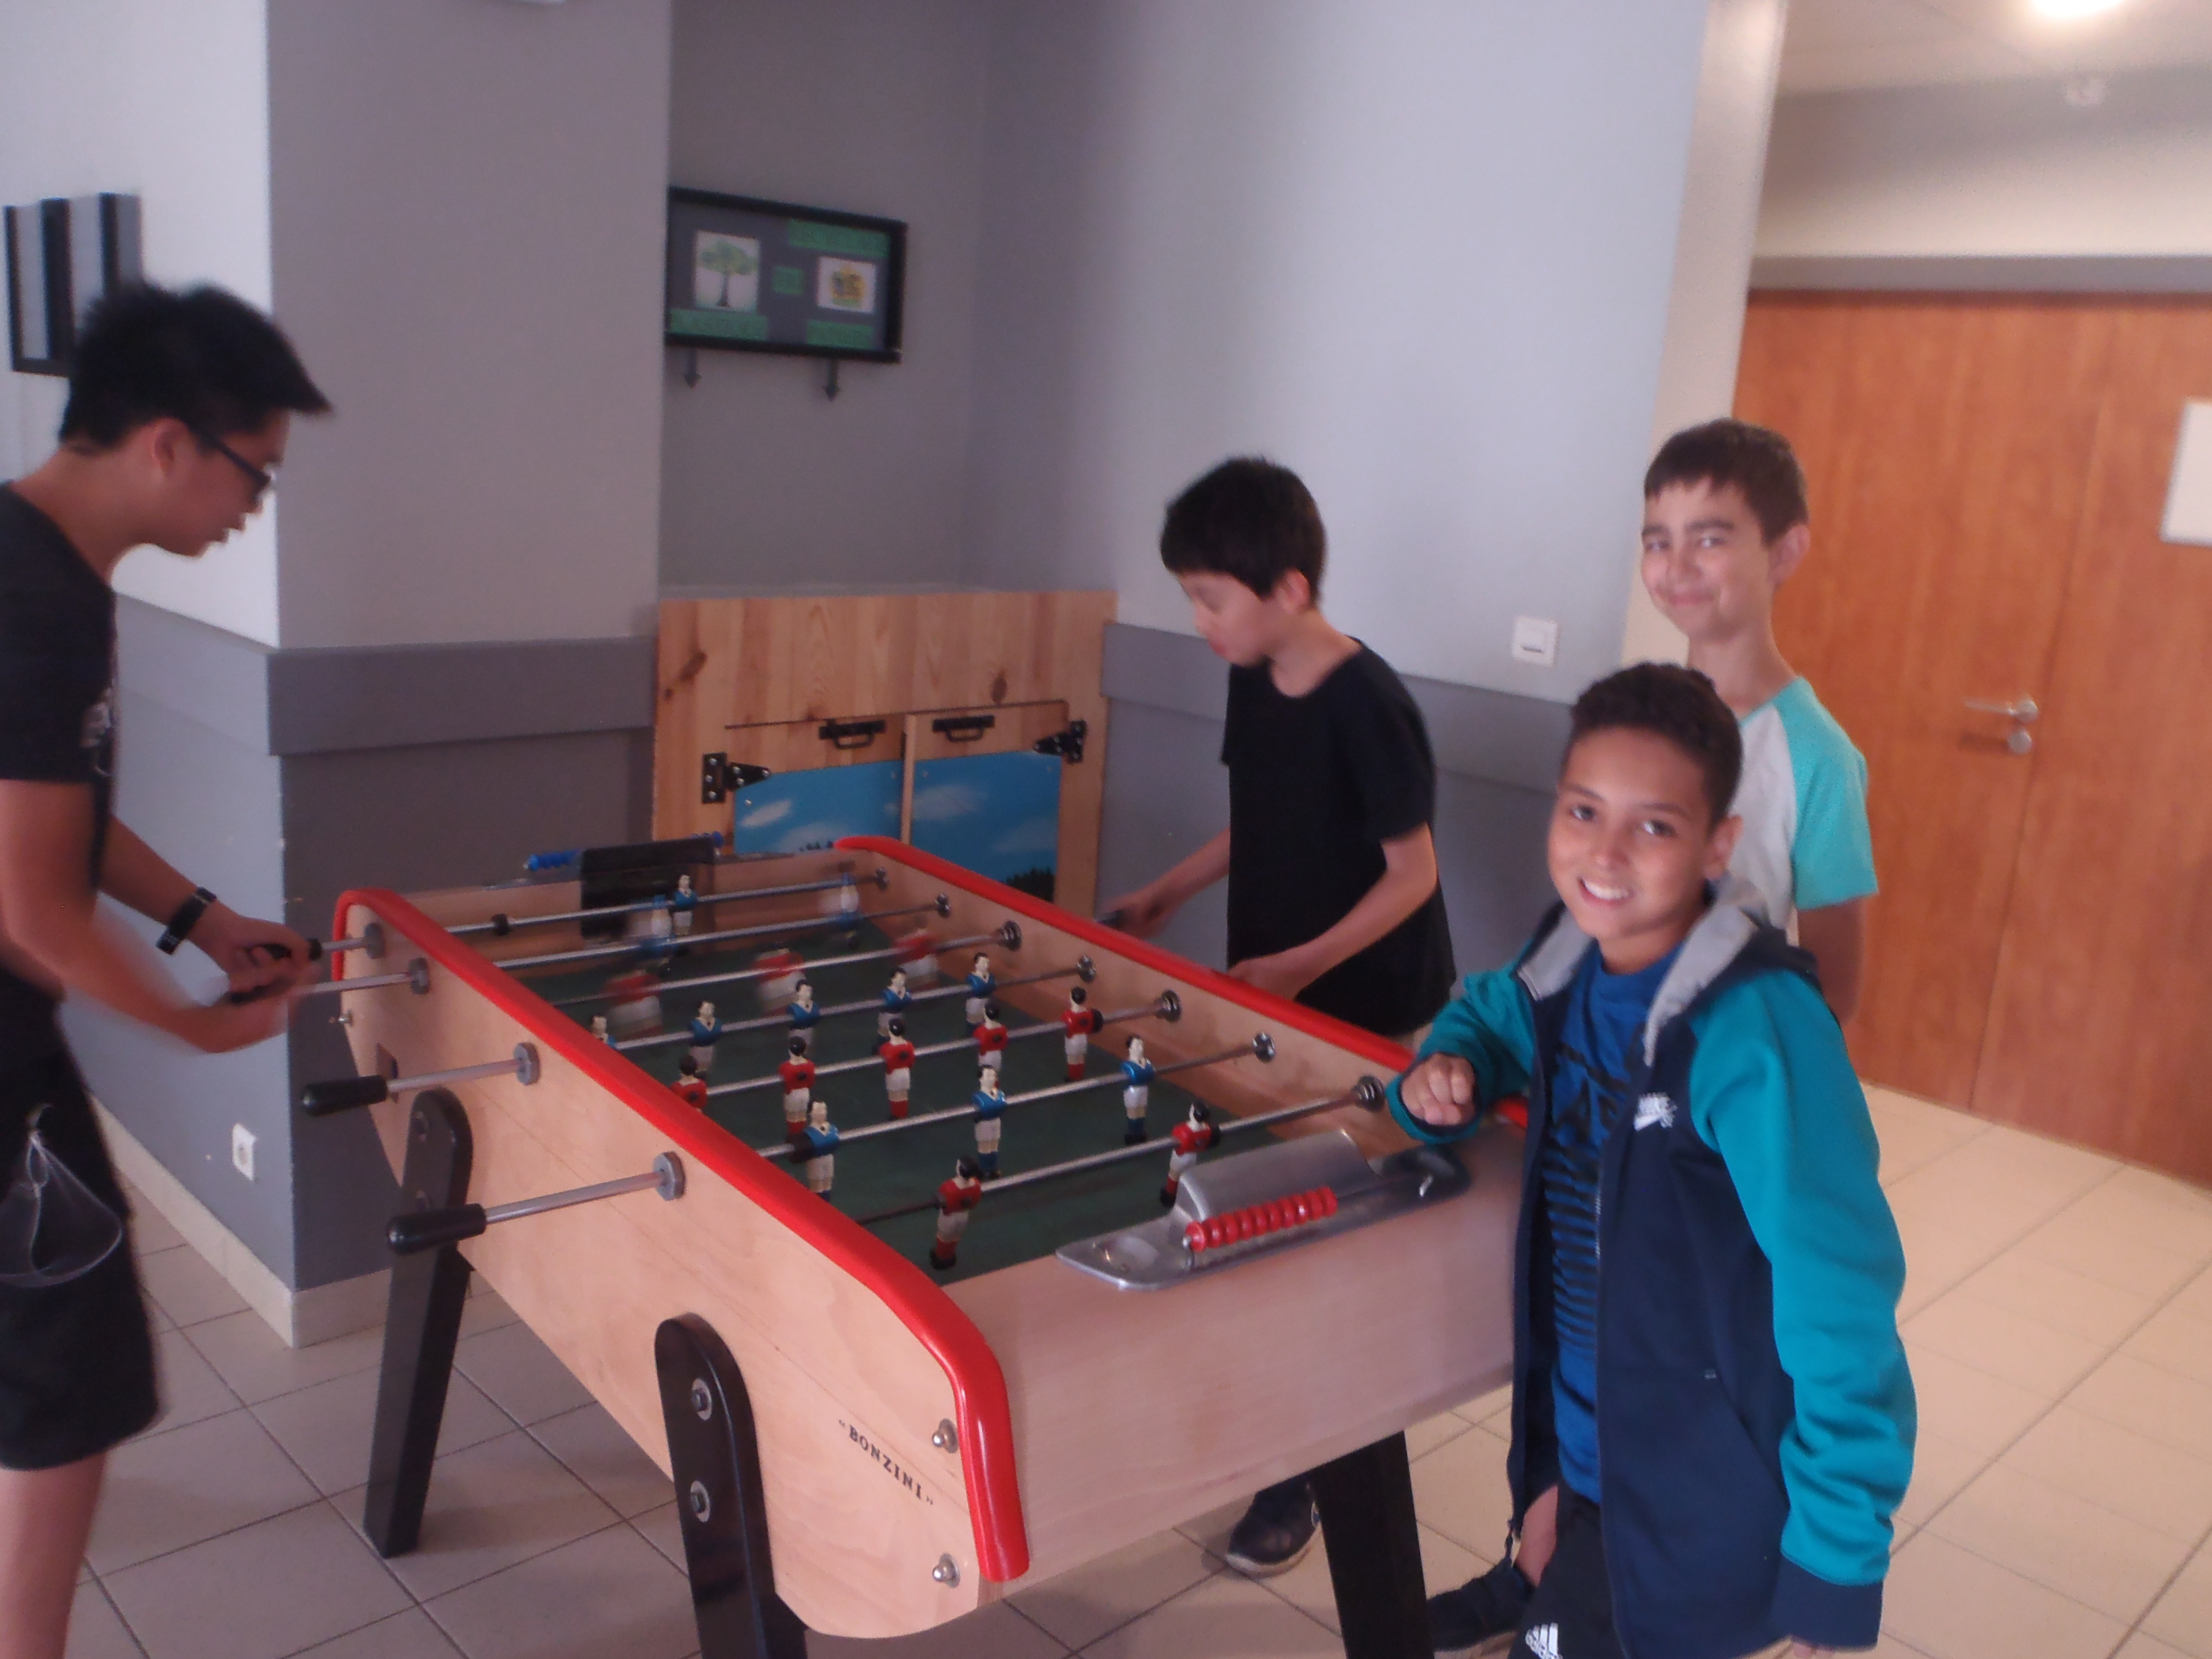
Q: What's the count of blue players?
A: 11